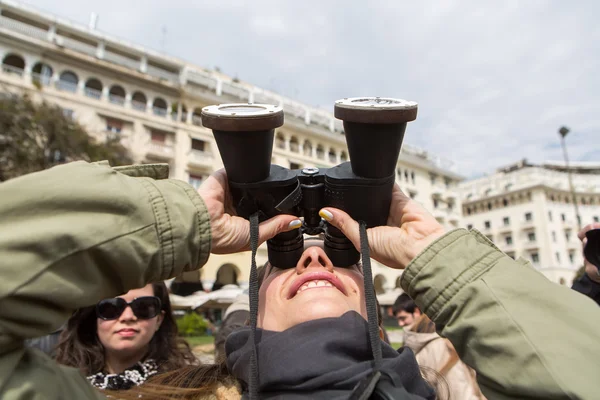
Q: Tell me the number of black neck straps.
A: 2